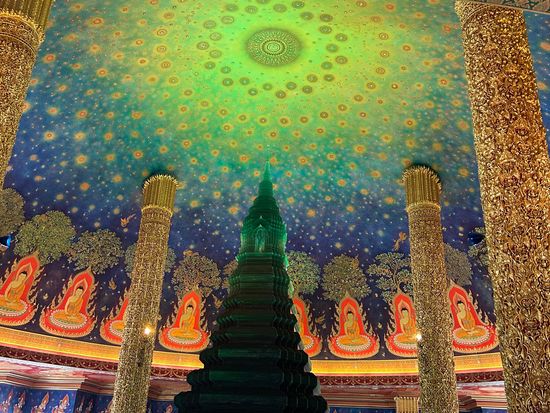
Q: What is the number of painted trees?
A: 11